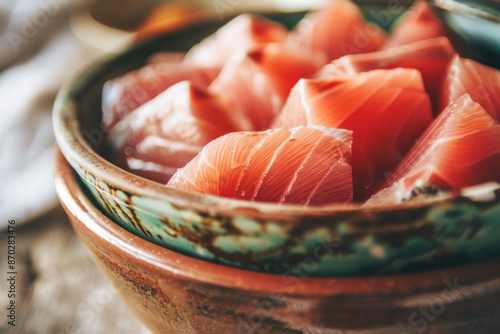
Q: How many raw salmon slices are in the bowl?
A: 11